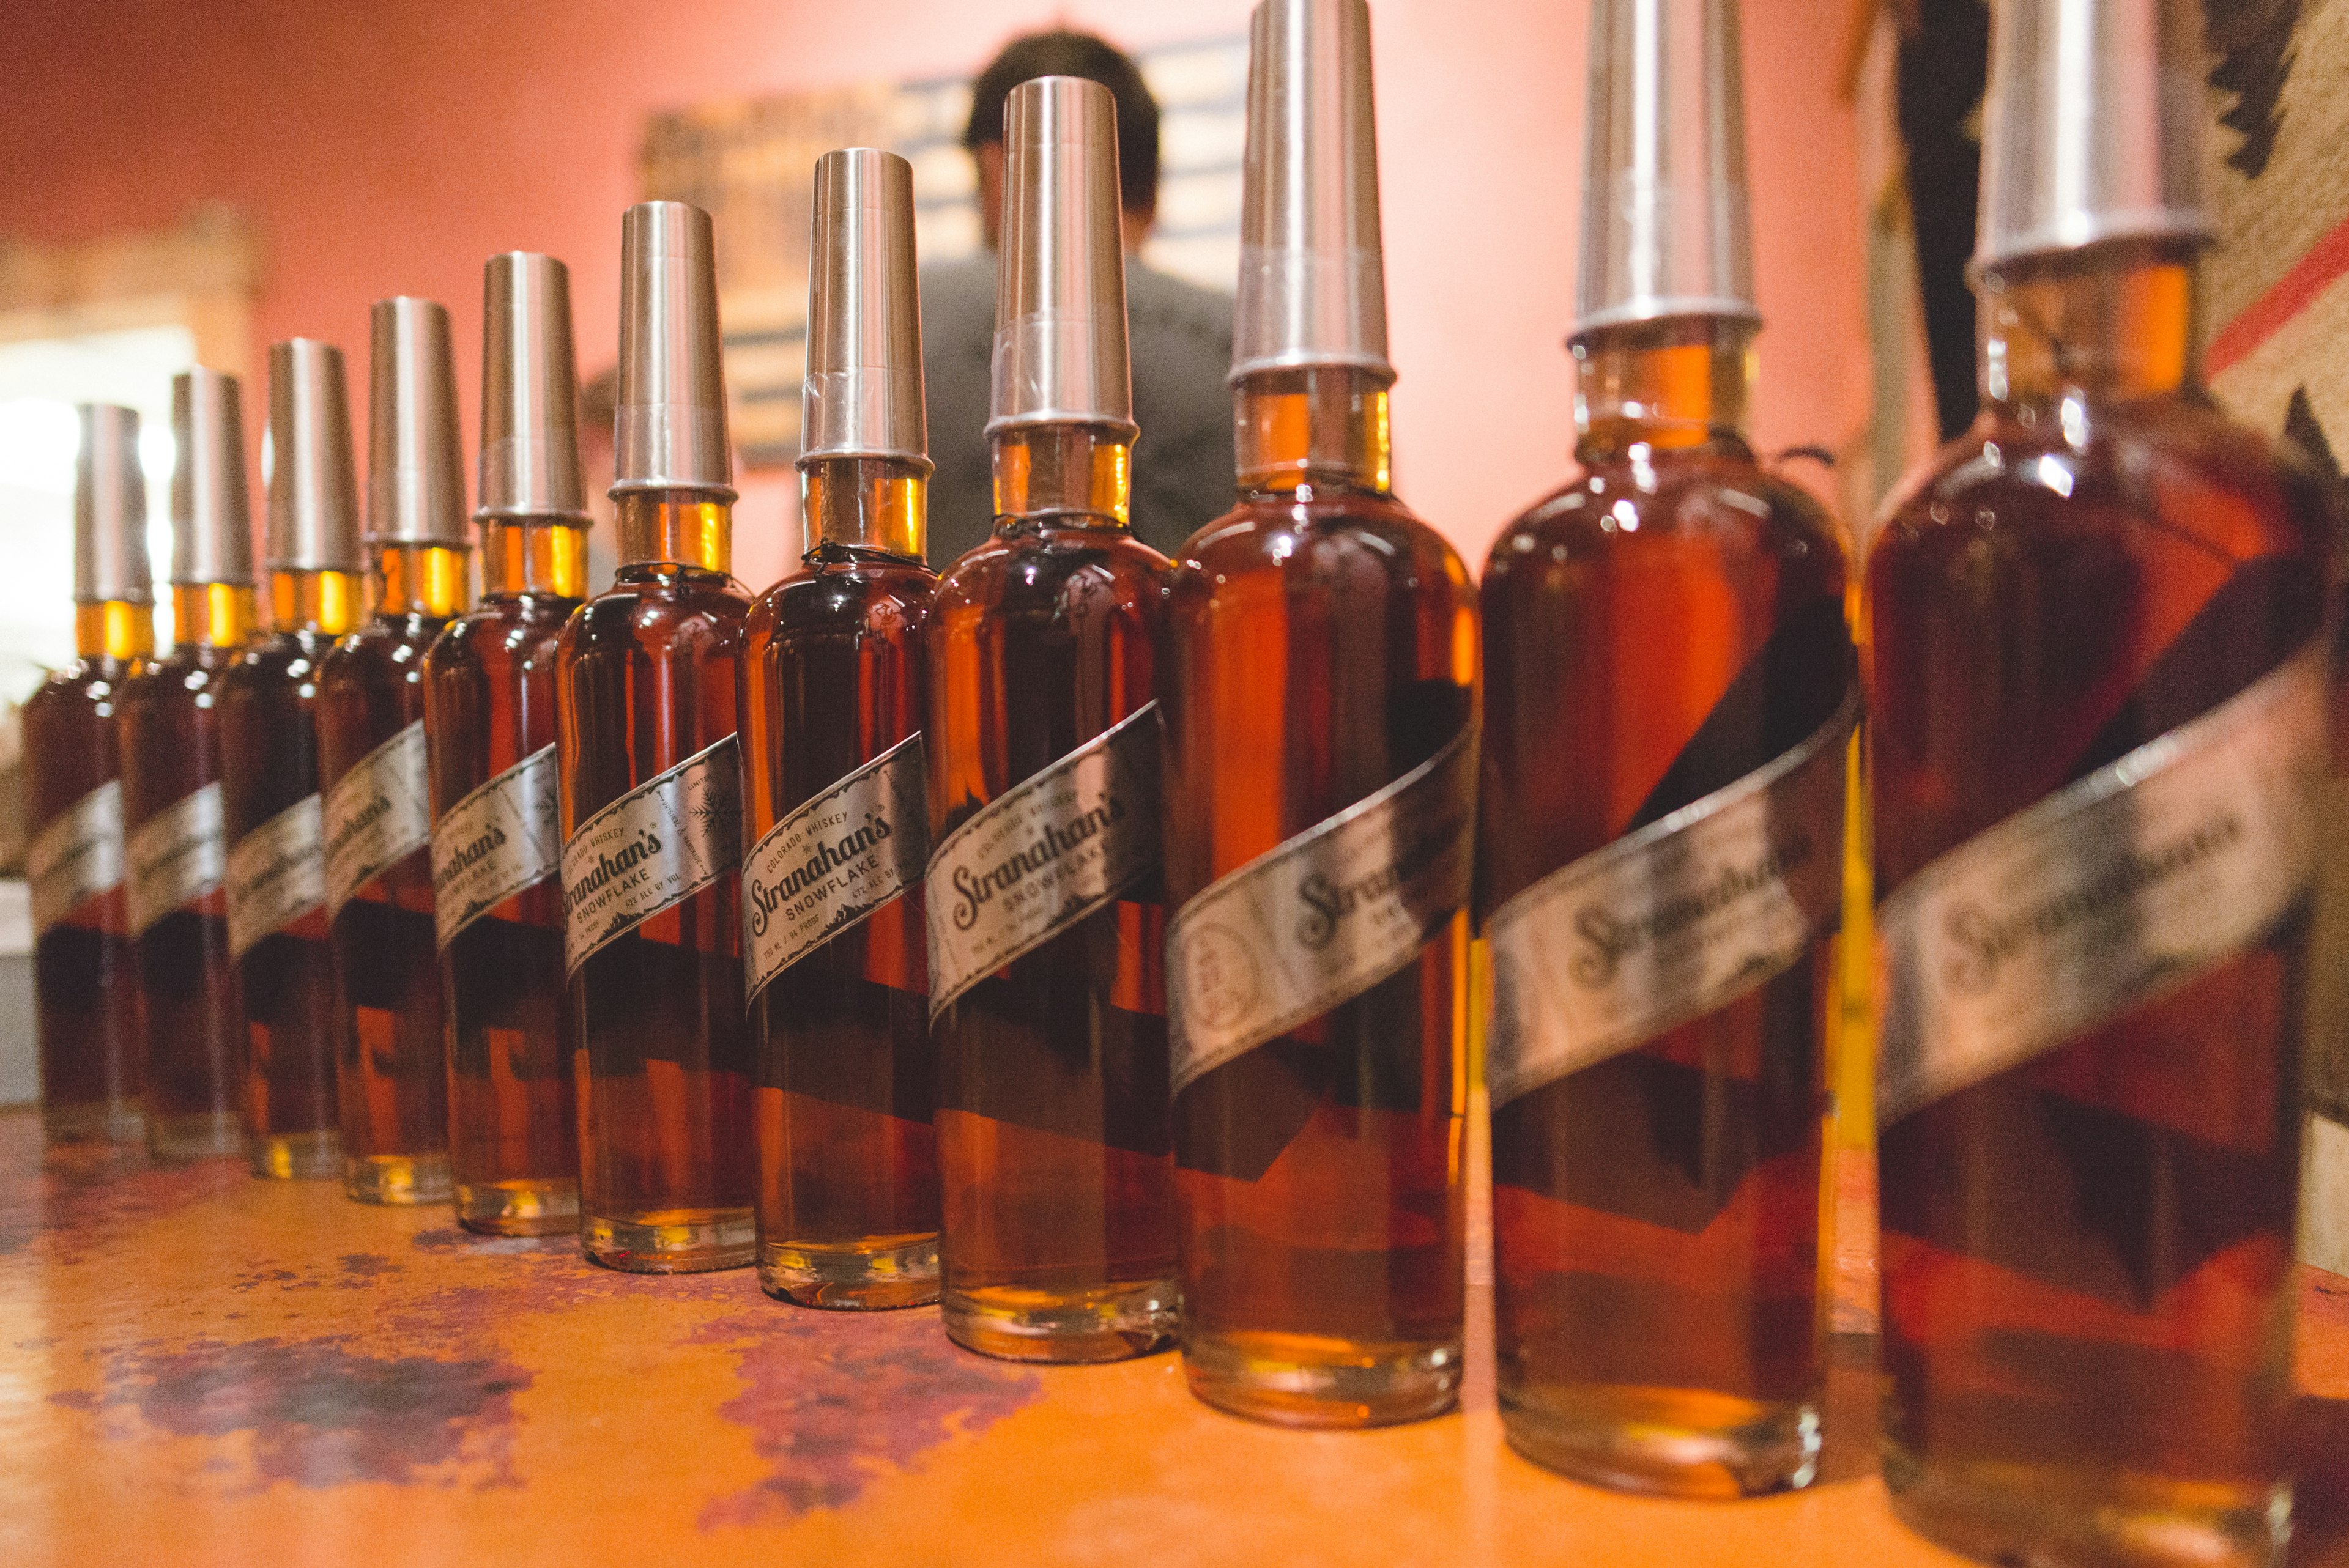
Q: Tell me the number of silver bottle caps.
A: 11